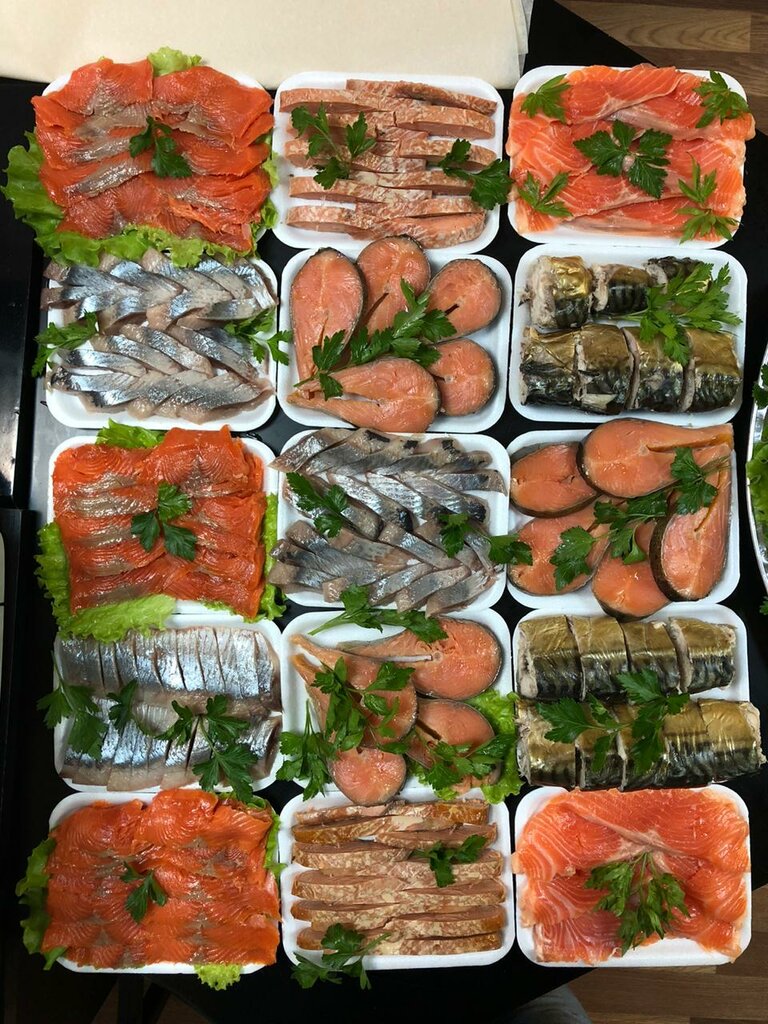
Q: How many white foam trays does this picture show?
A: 15